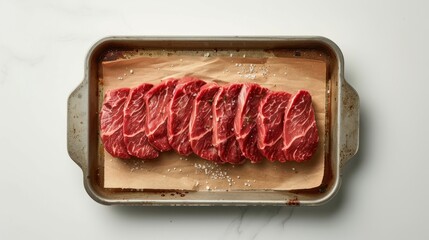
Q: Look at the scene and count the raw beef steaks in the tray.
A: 9